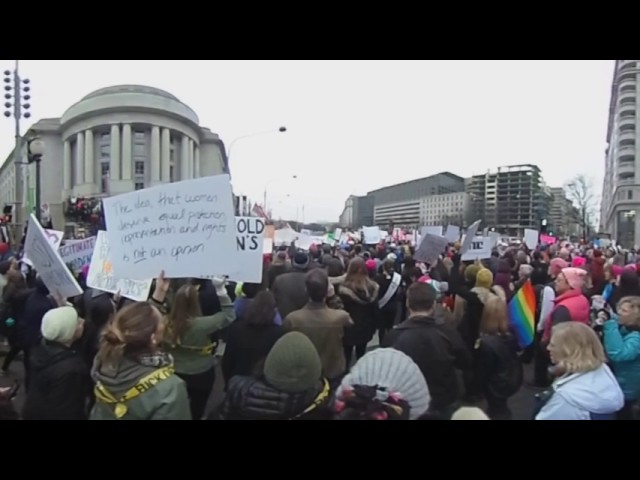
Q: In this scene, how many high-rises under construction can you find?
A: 1